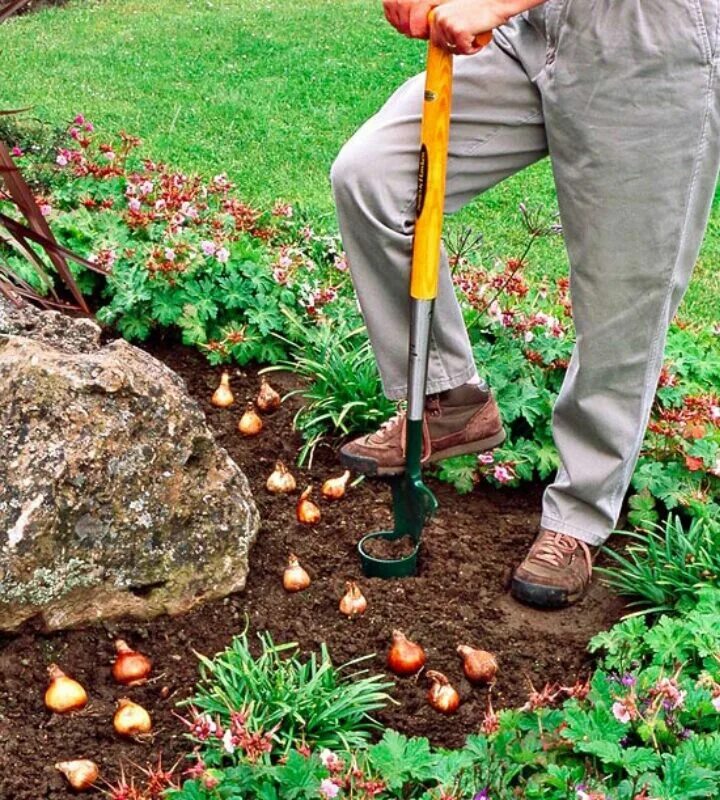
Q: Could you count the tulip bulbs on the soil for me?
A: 15